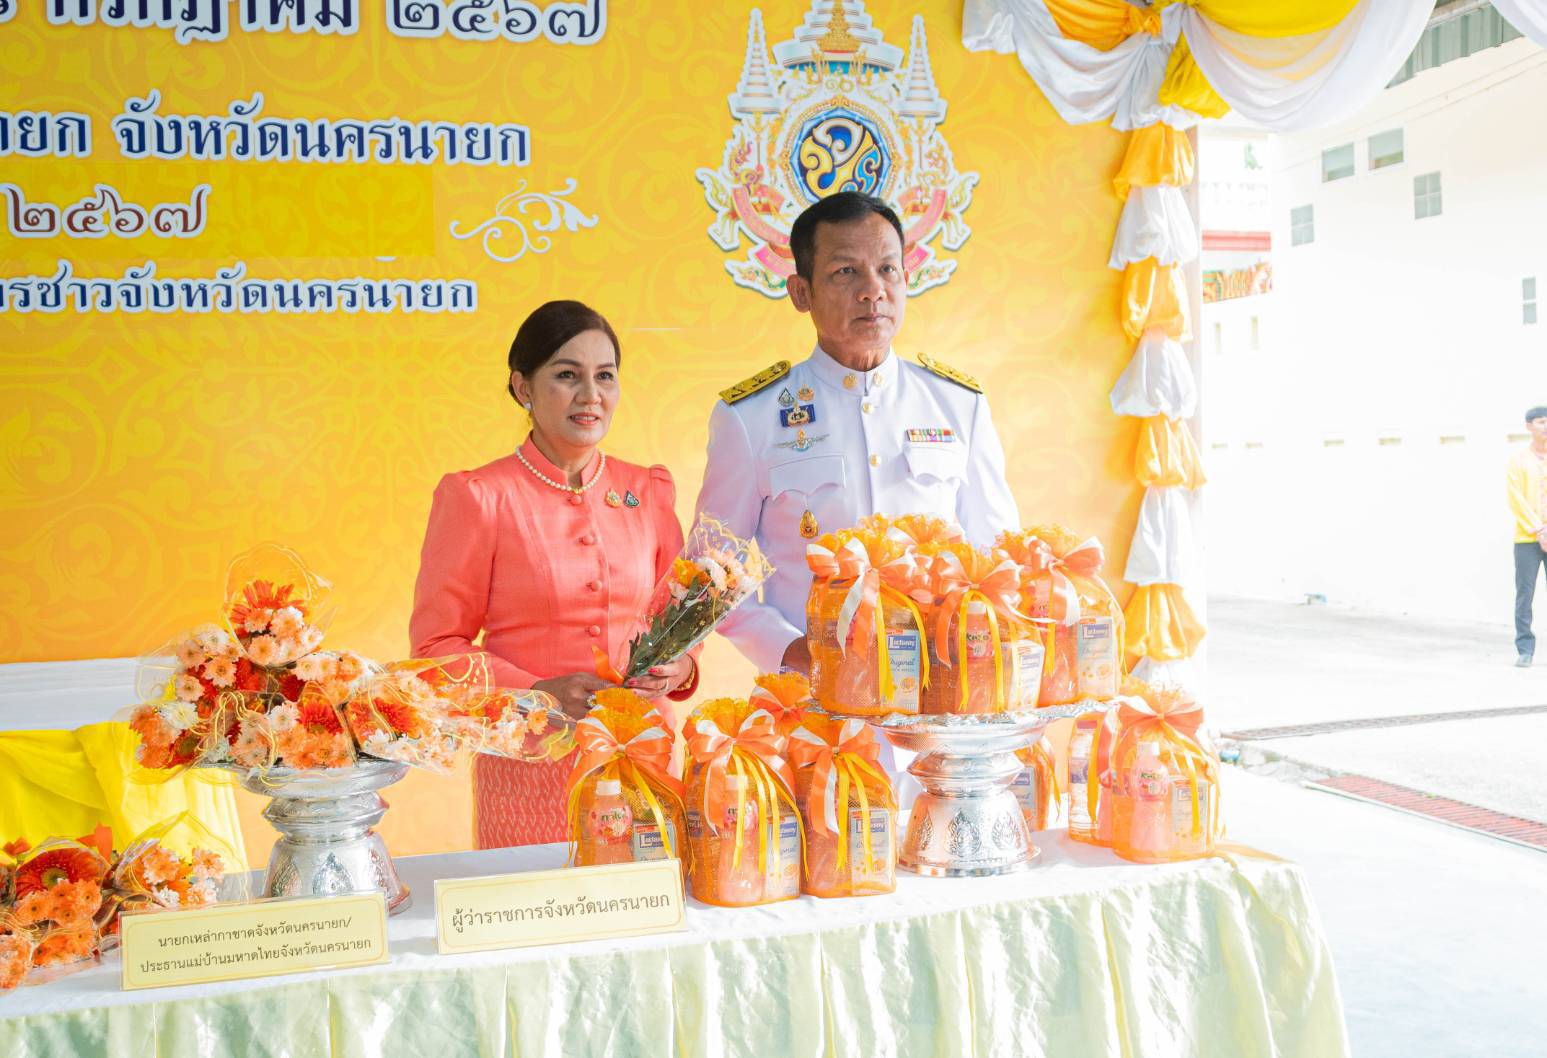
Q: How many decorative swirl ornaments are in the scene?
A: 1